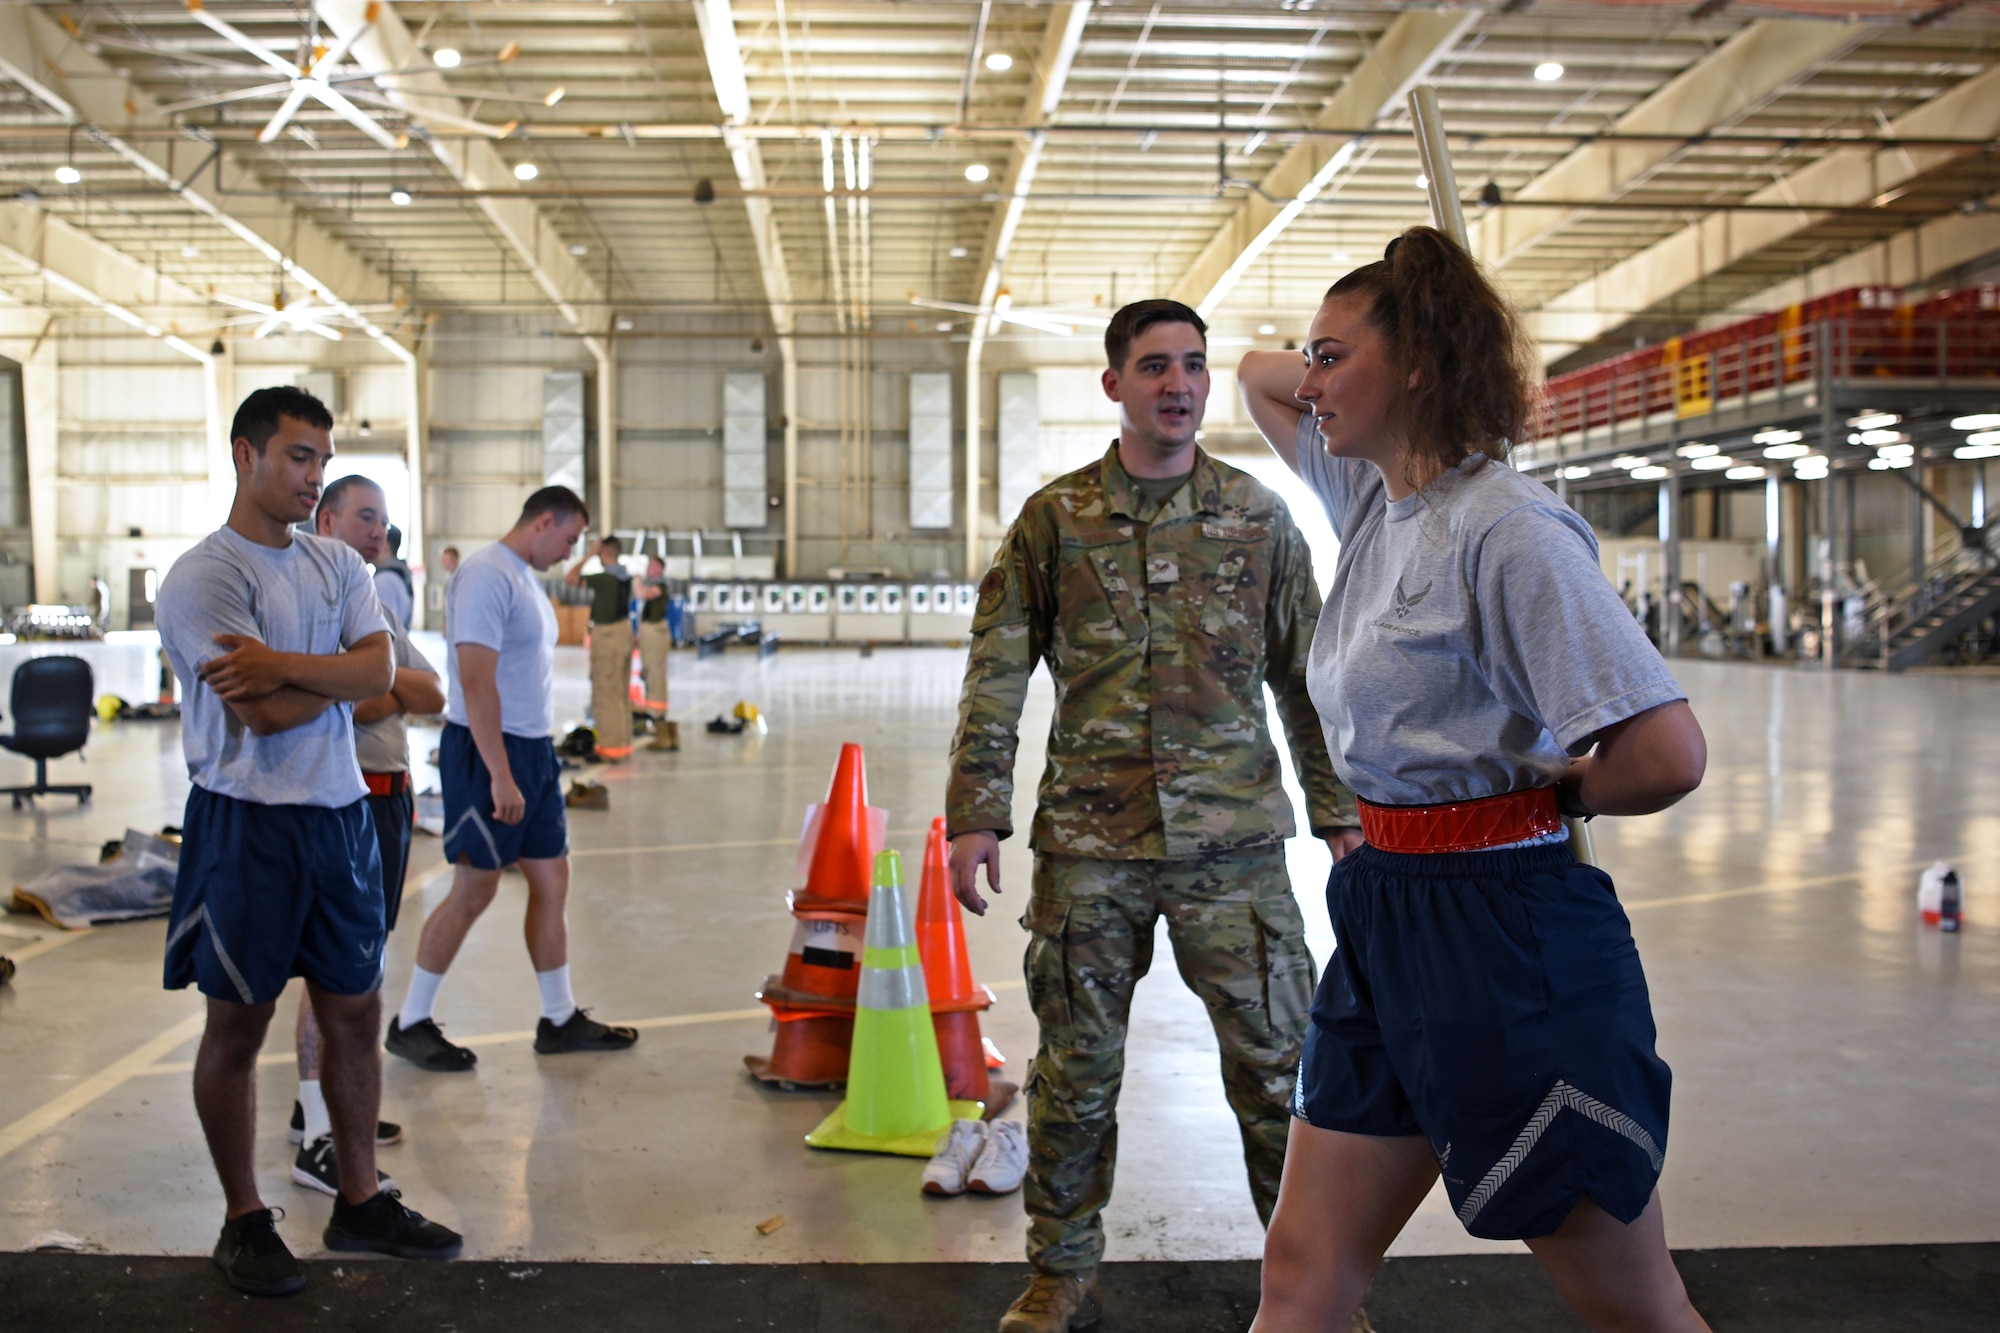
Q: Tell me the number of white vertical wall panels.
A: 4